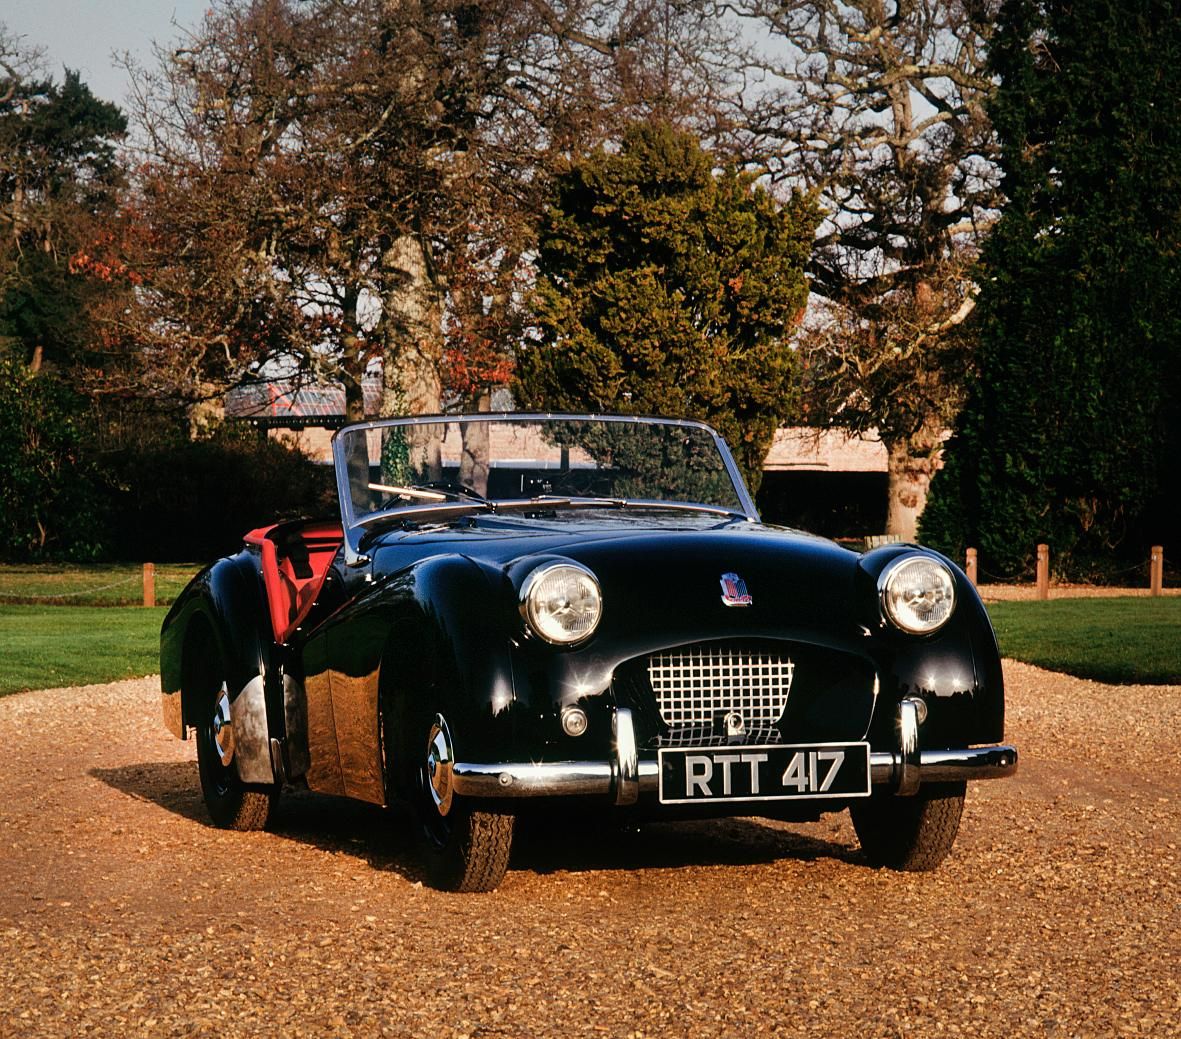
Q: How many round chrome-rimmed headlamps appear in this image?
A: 2